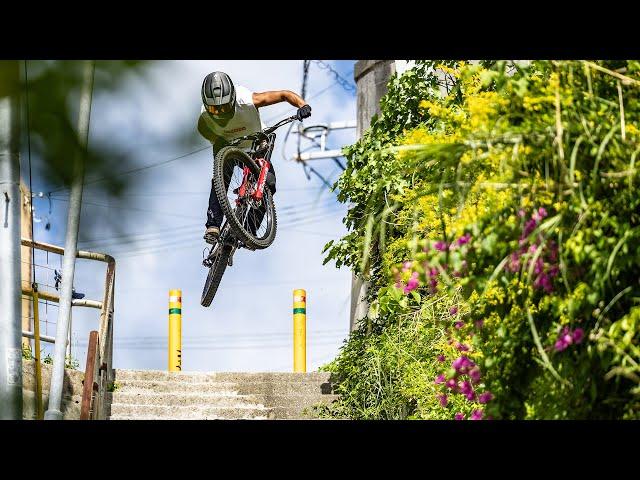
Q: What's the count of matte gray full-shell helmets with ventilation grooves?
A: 1